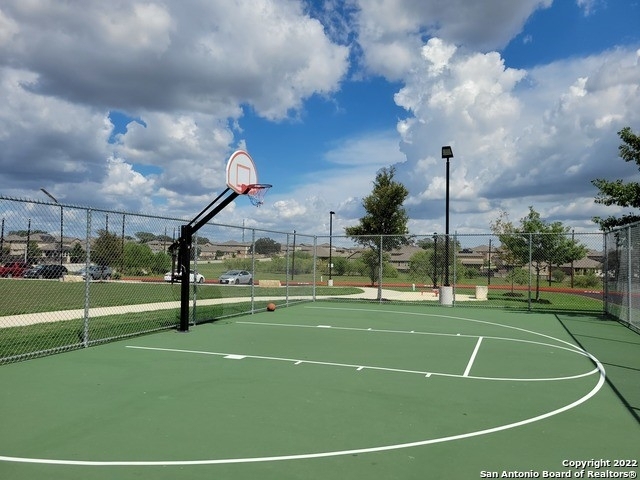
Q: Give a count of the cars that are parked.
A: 5